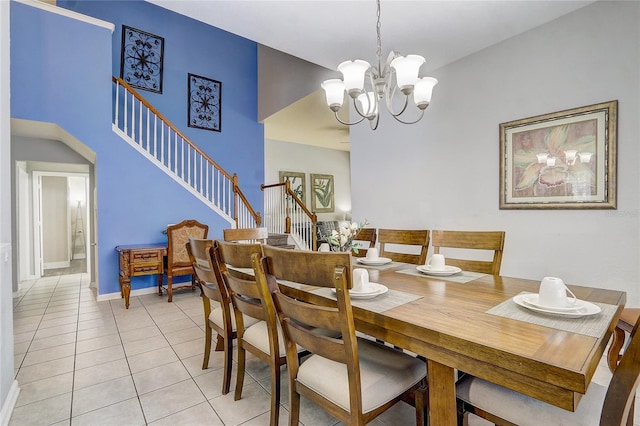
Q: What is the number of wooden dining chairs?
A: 8